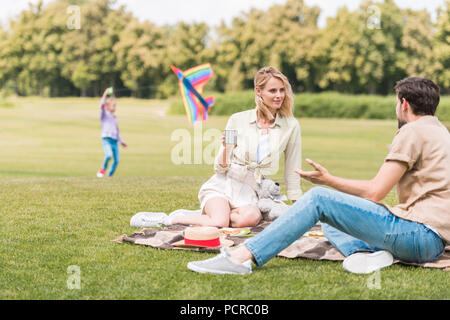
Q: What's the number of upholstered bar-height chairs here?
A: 0